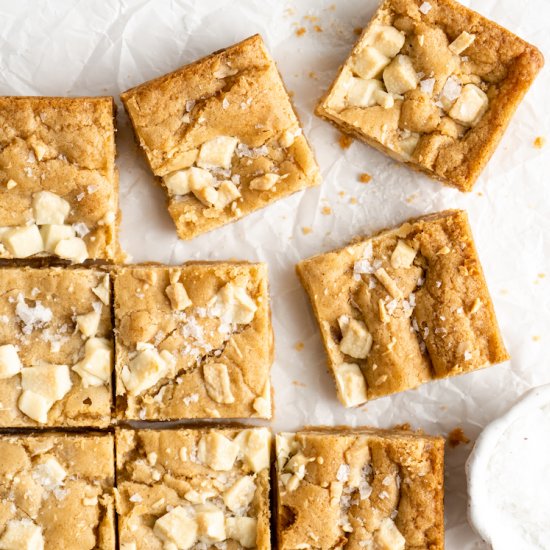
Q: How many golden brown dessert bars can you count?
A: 9